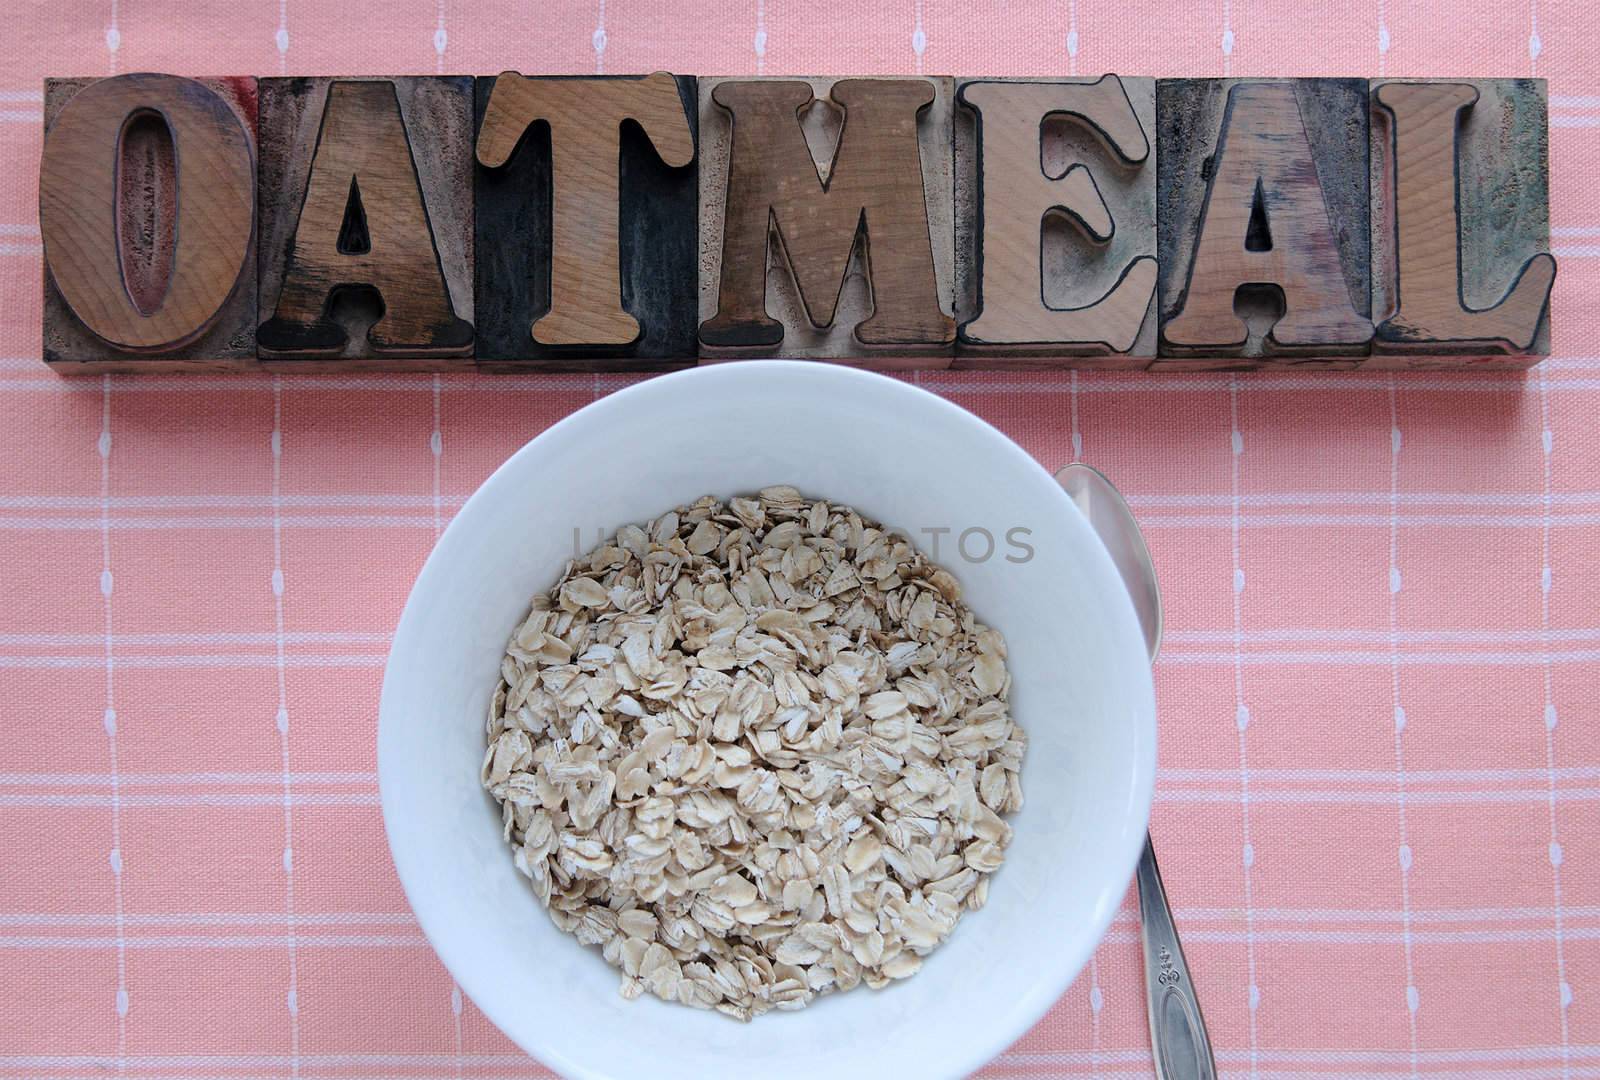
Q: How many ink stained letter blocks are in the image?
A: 7